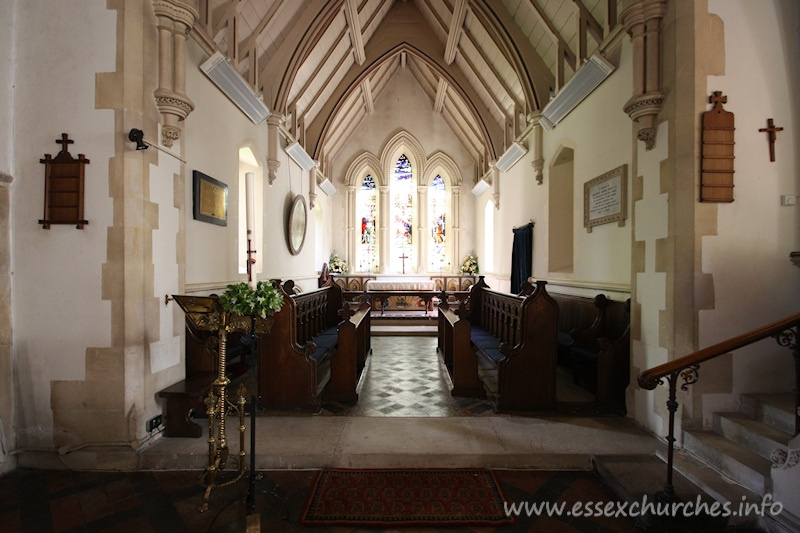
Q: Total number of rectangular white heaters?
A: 6